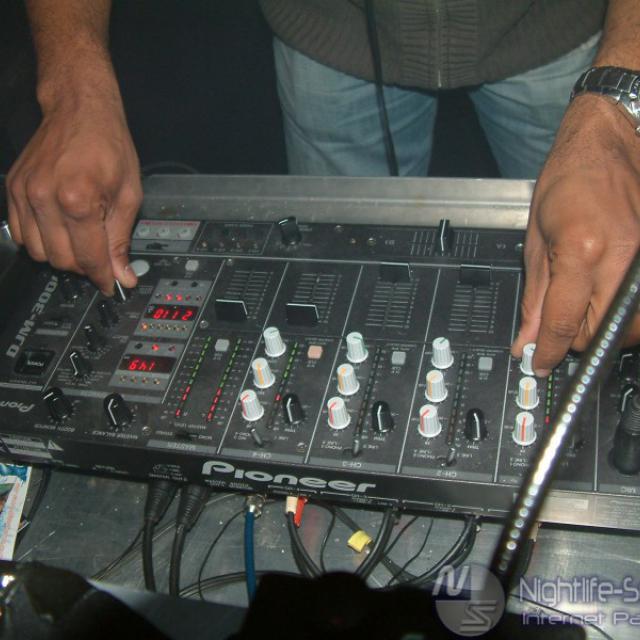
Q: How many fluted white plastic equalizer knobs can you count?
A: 12